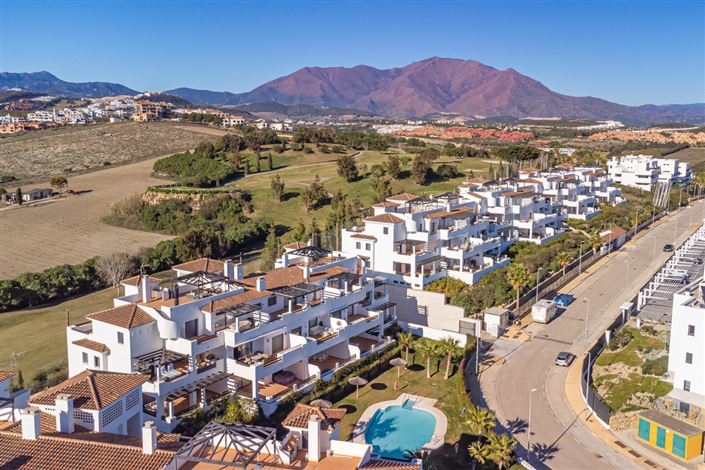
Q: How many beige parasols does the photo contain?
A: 3